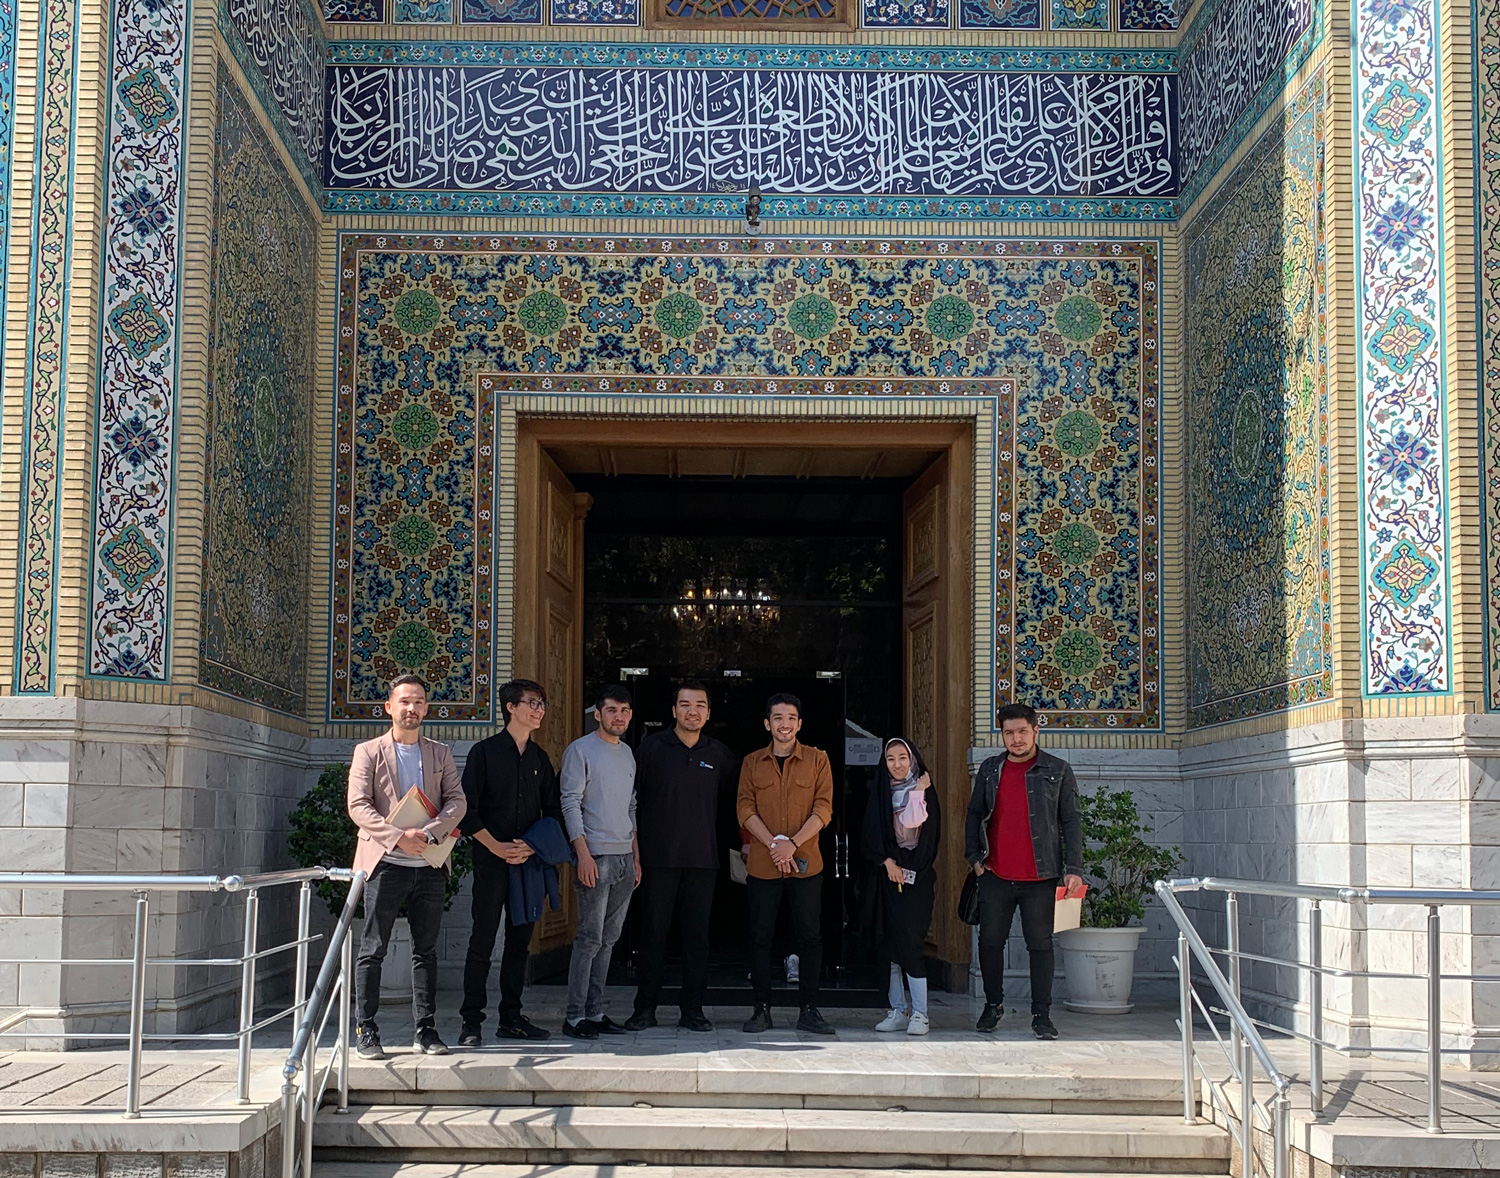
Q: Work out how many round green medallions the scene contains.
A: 12